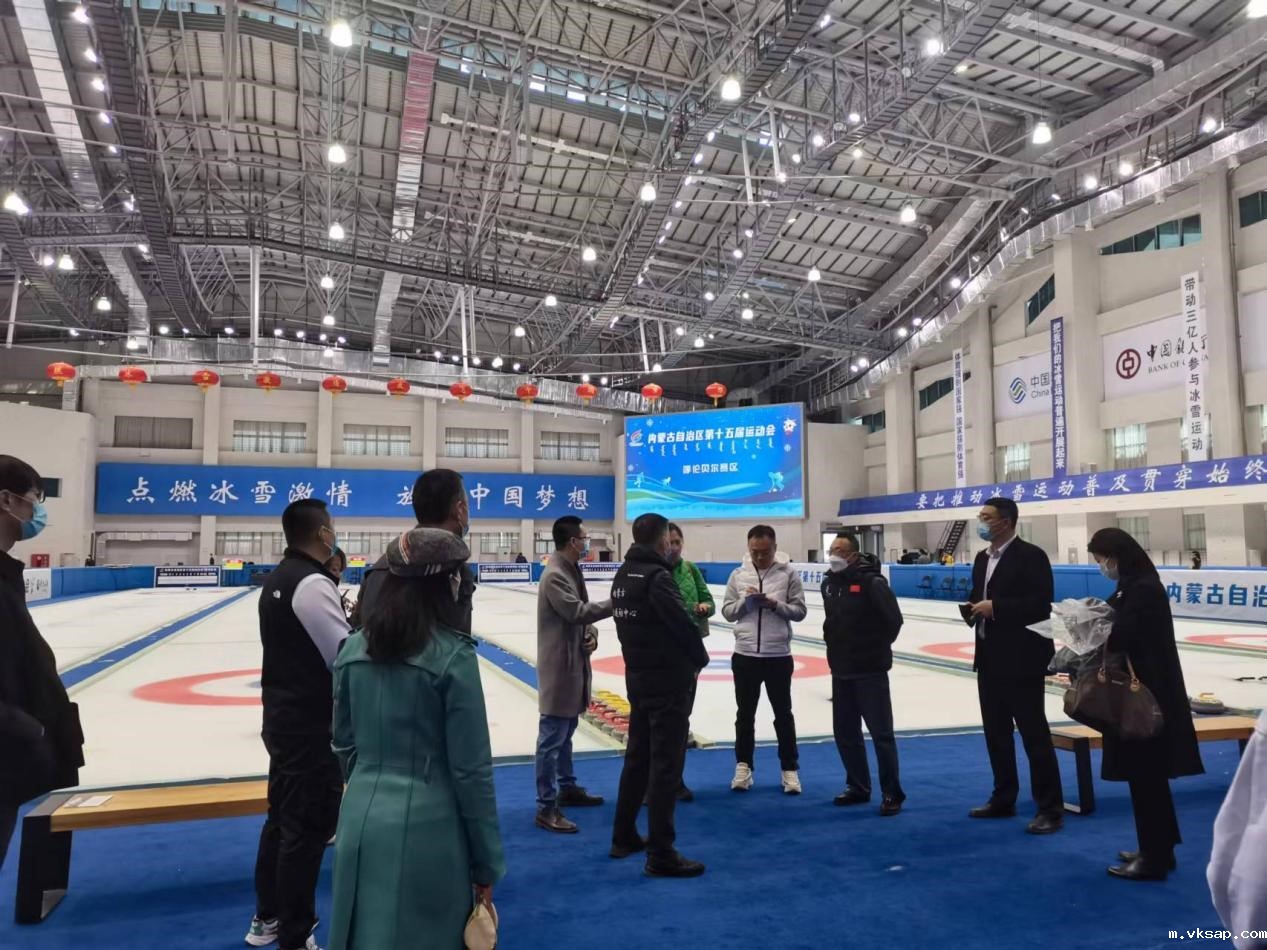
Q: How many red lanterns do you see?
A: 11